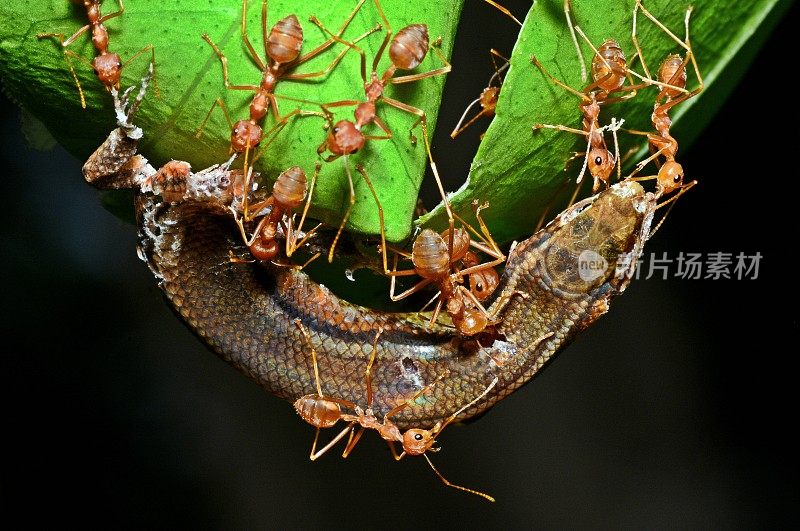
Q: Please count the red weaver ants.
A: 10